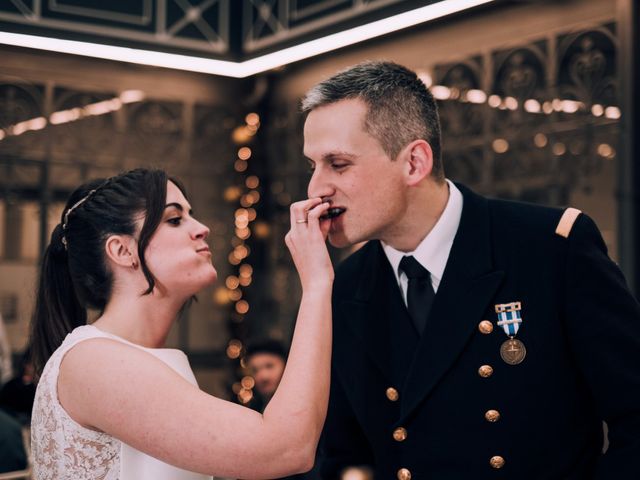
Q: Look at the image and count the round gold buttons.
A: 7